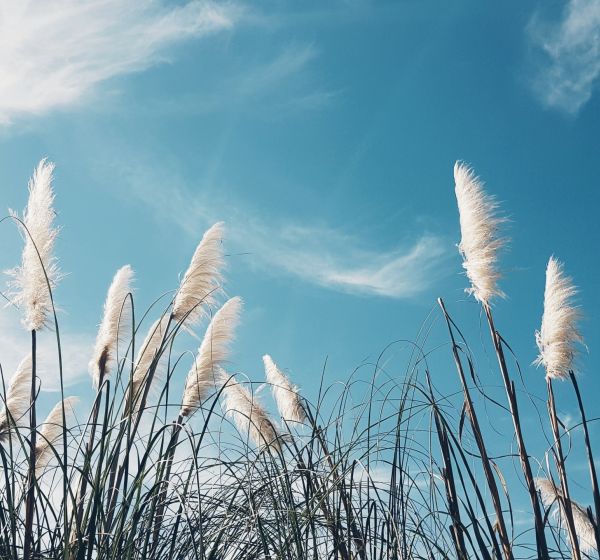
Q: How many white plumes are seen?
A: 12